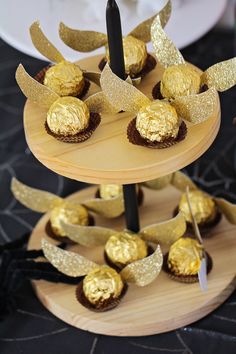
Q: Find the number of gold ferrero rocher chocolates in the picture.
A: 11